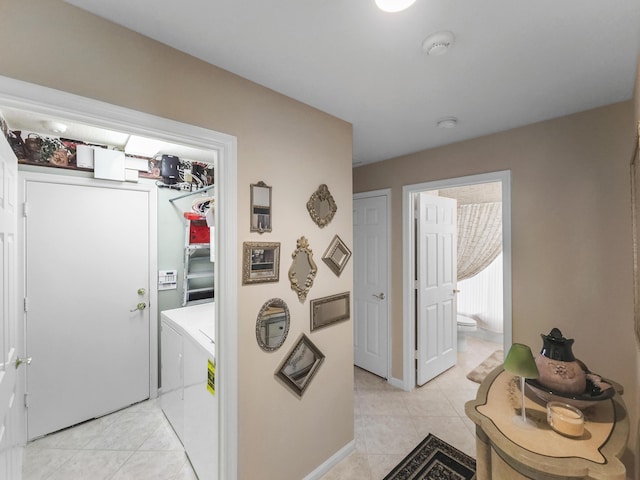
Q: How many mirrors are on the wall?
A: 8